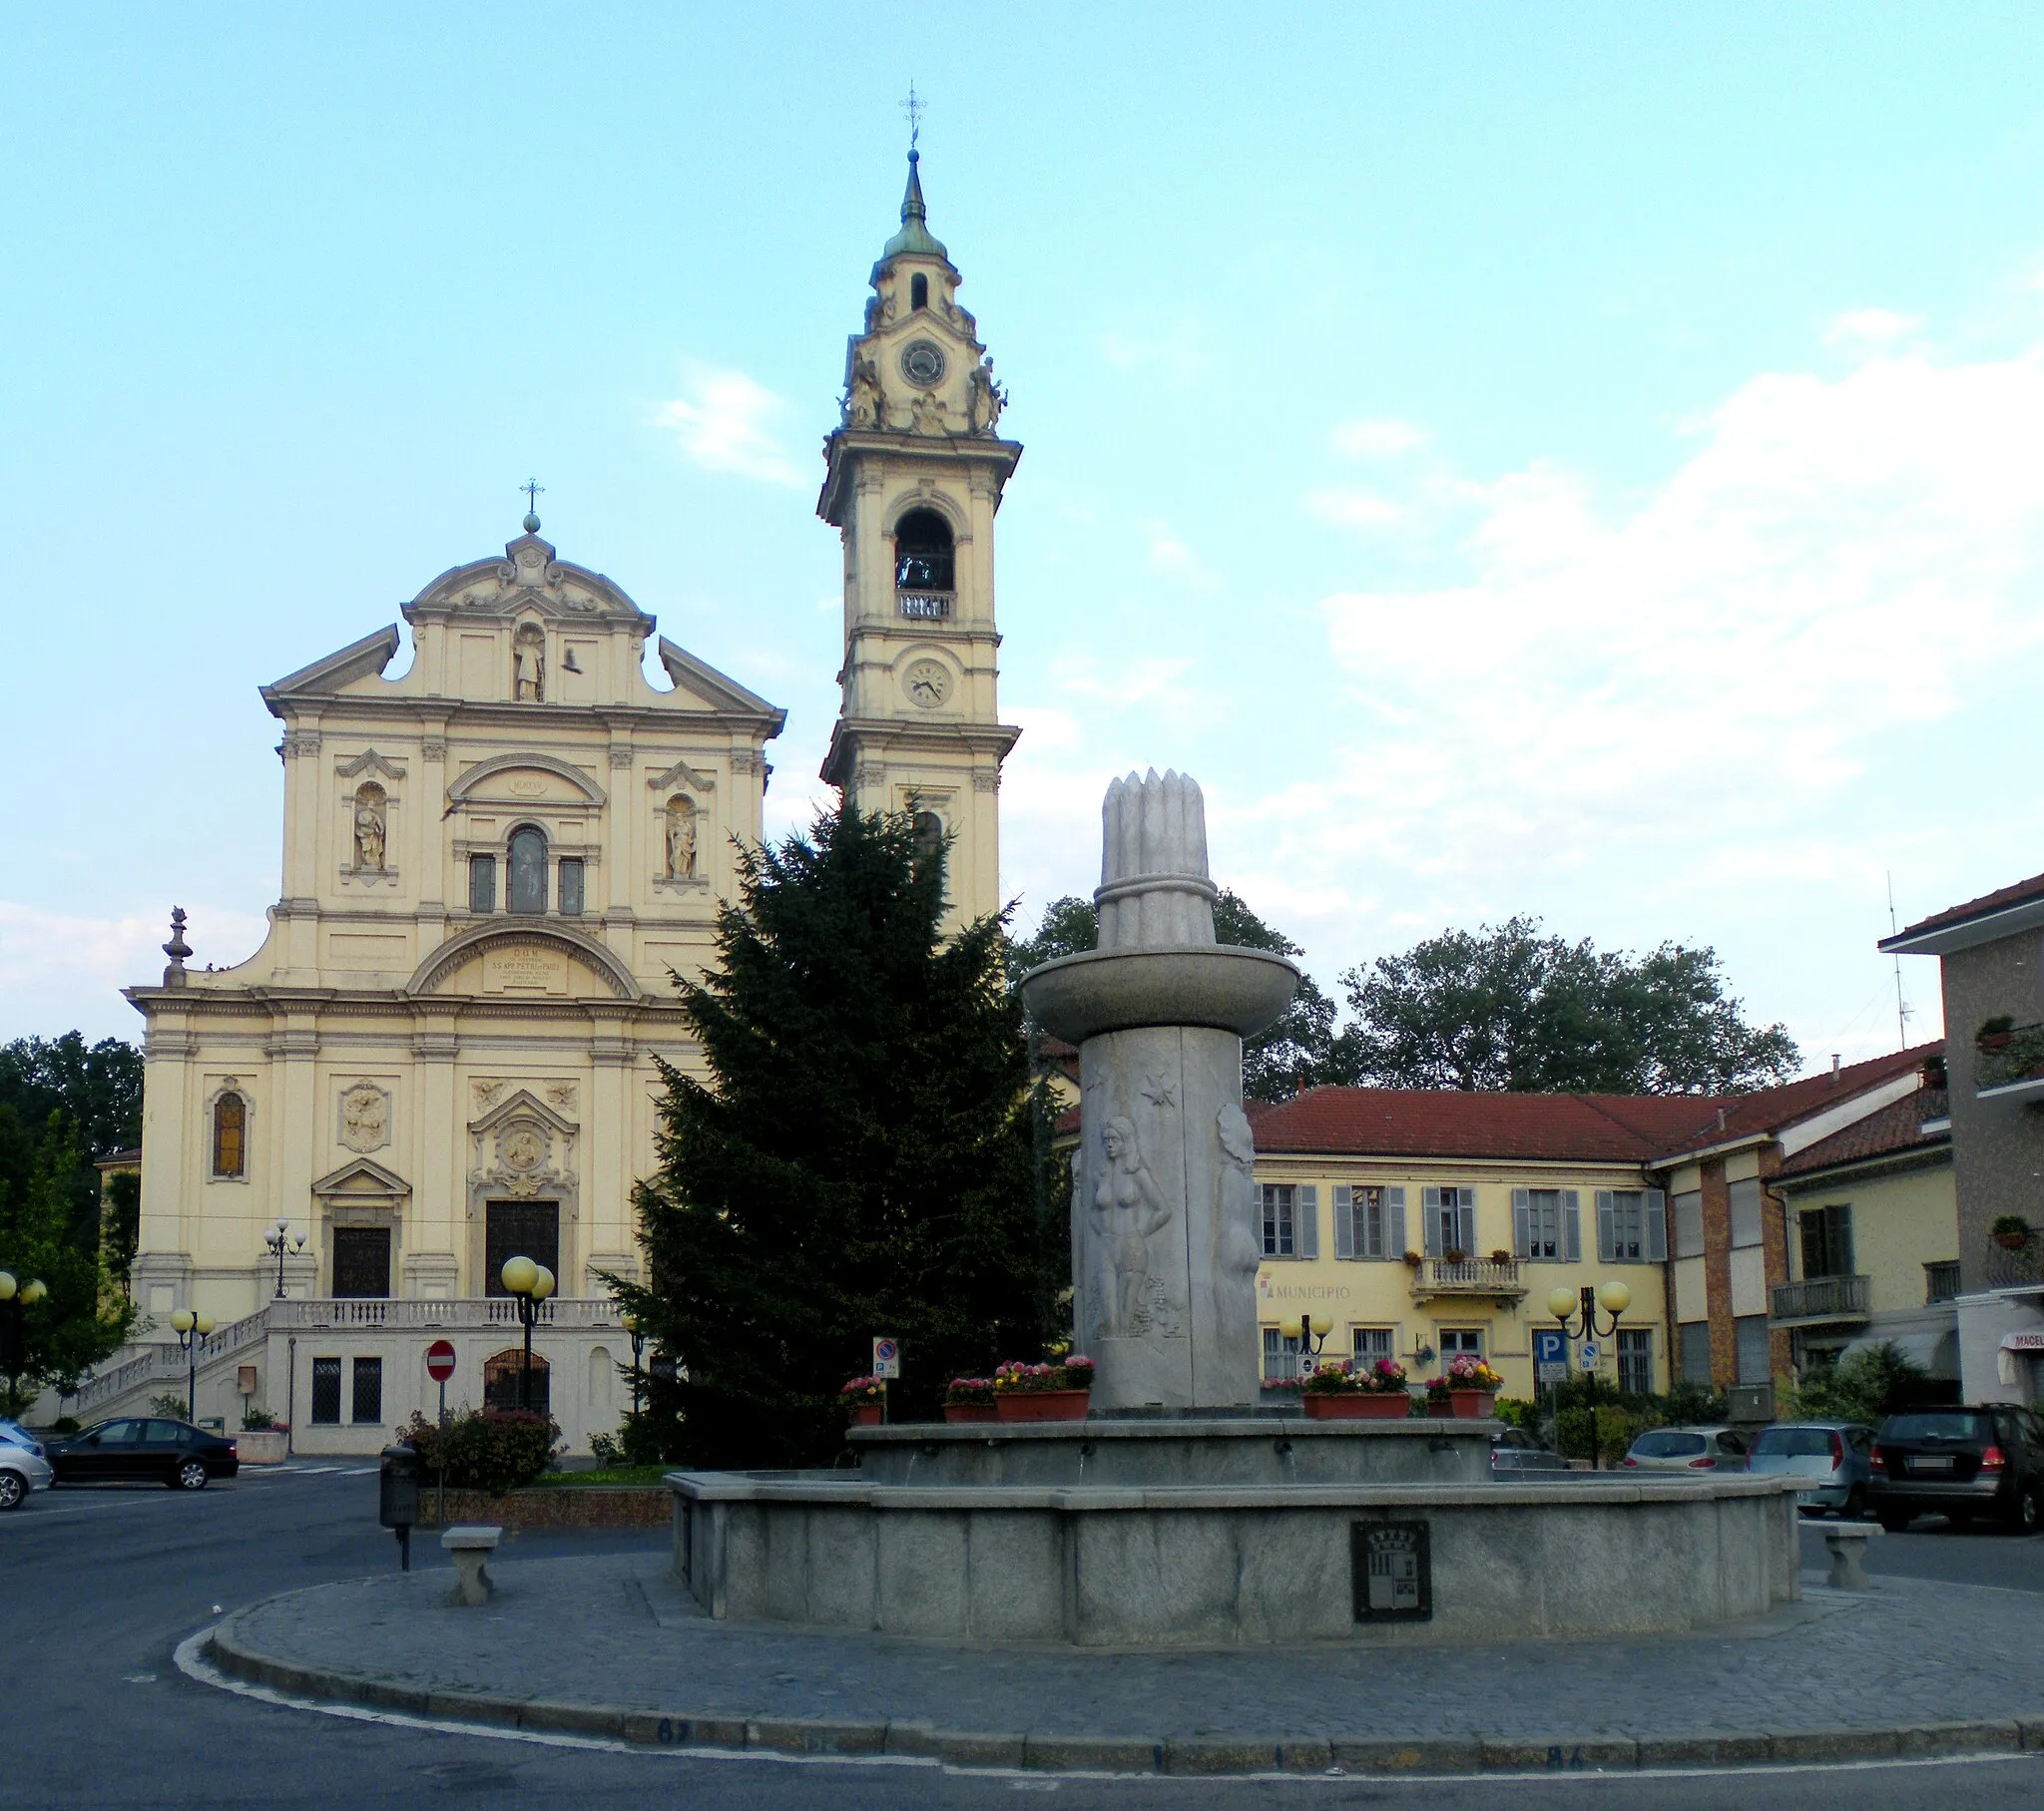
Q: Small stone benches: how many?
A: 2